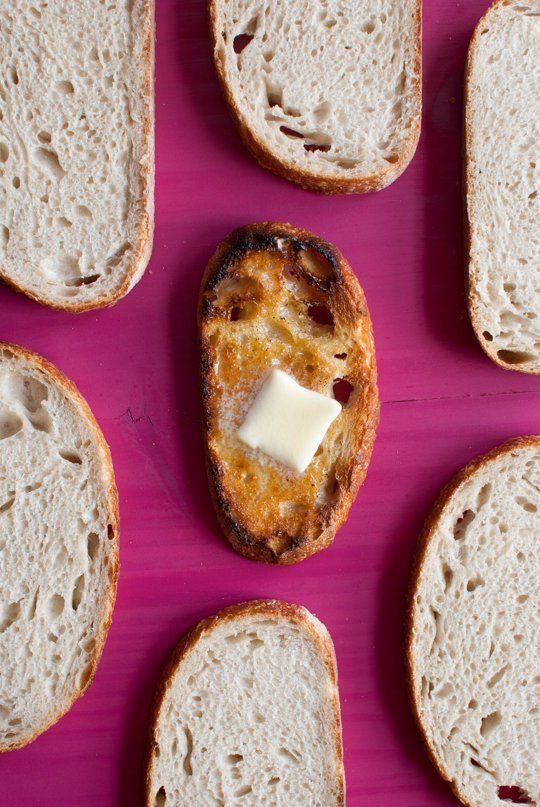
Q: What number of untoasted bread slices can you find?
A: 6